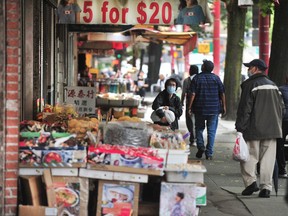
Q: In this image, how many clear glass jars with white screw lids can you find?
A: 0